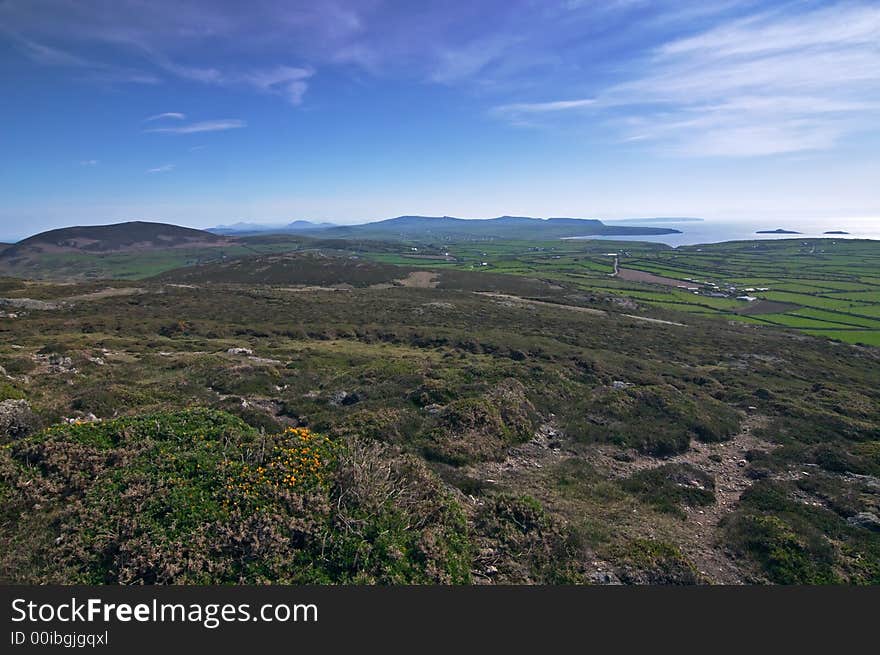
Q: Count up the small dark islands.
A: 2